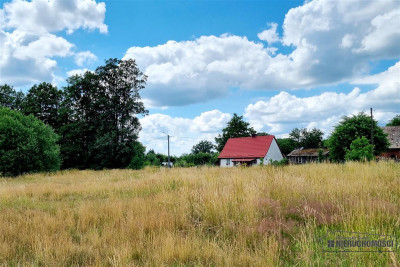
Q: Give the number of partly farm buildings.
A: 2